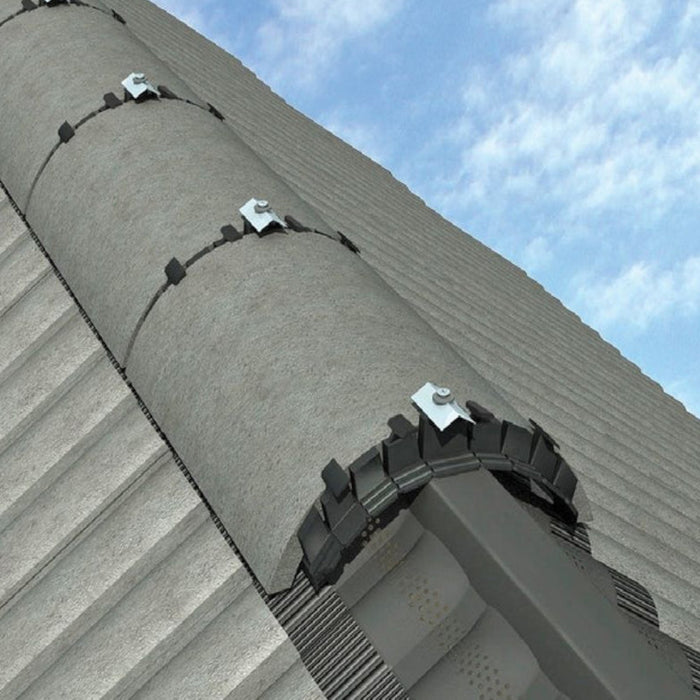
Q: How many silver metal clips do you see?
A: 3